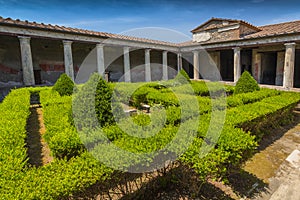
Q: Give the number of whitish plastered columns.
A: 10